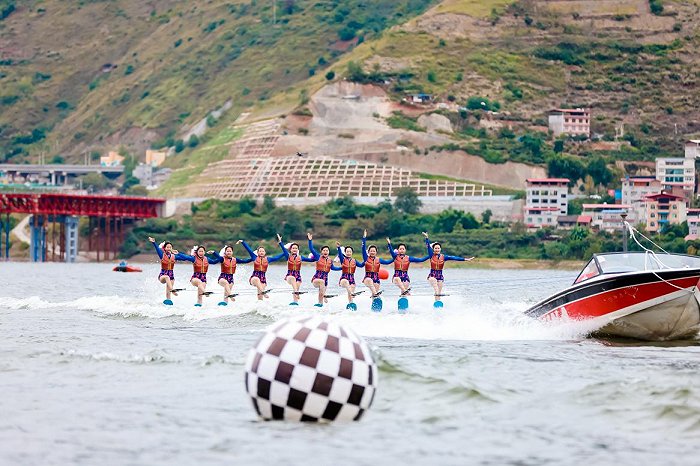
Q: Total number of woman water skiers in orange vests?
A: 10